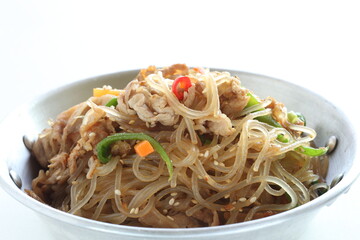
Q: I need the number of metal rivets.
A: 4